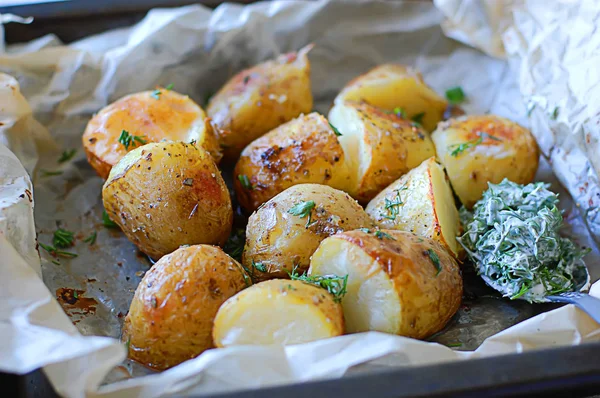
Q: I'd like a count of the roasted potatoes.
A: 12